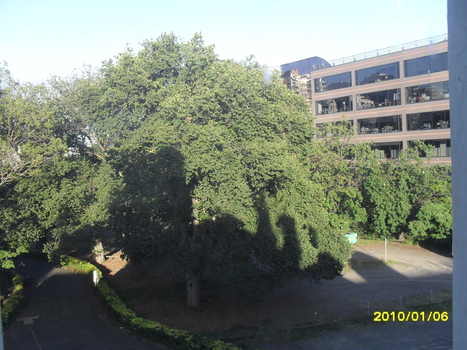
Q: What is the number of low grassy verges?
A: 2